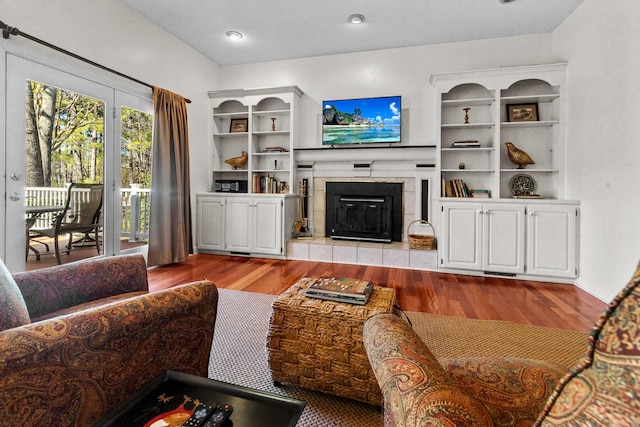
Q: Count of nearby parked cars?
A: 0